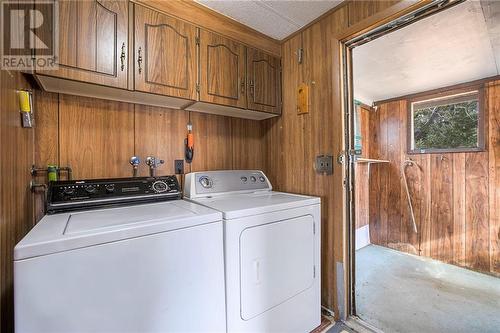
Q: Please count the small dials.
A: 6